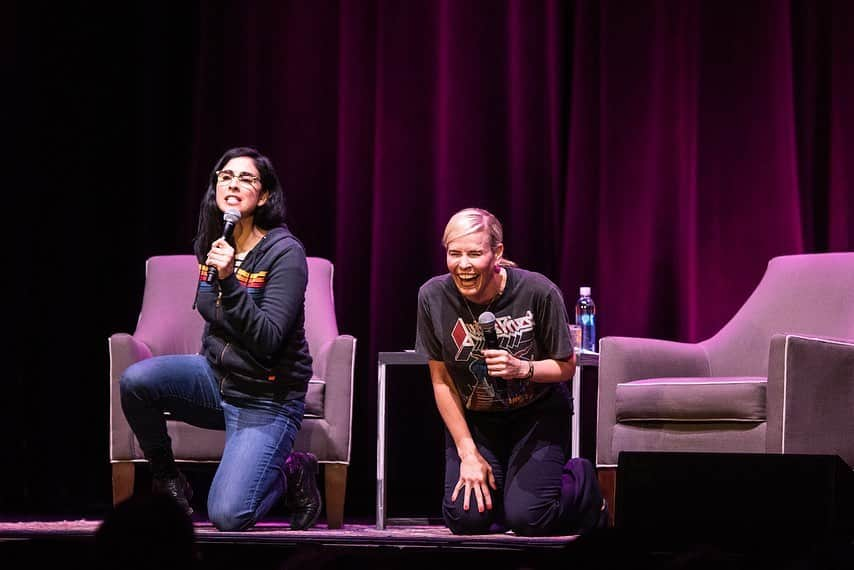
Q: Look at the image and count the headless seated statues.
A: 0